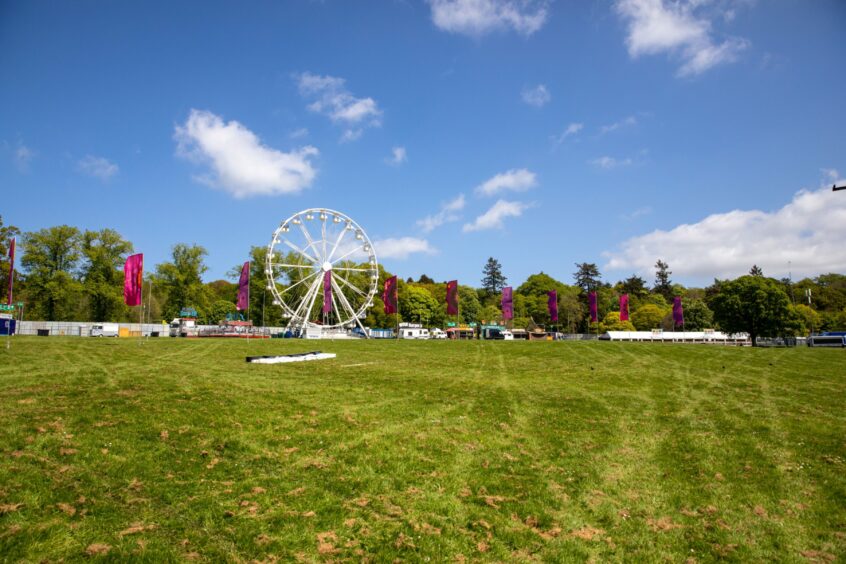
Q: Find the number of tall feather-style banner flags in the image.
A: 11